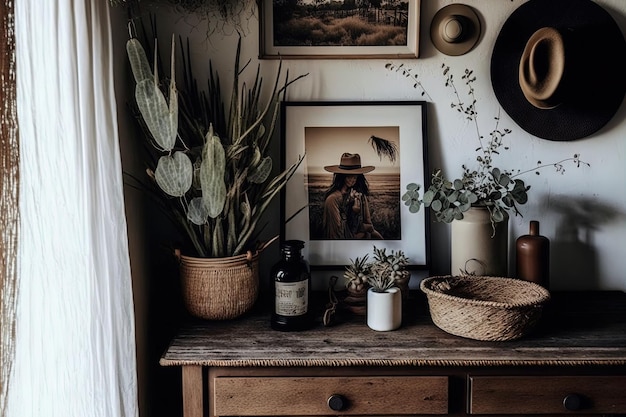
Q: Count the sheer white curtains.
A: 1